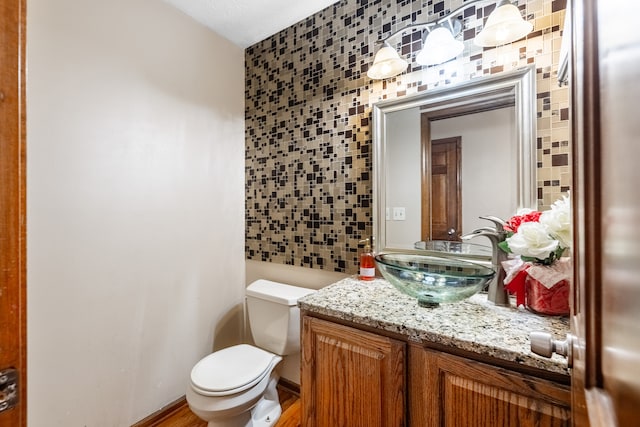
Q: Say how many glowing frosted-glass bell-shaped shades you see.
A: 3